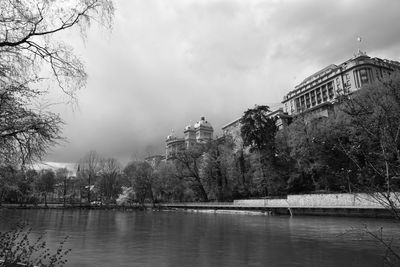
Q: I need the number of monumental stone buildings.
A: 2